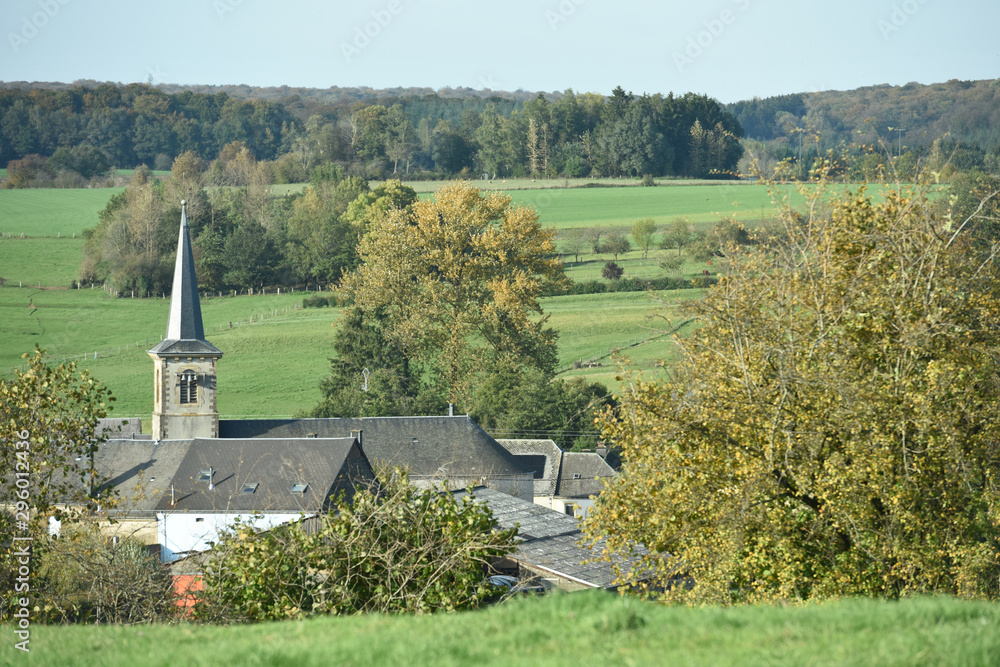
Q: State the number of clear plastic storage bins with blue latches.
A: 0